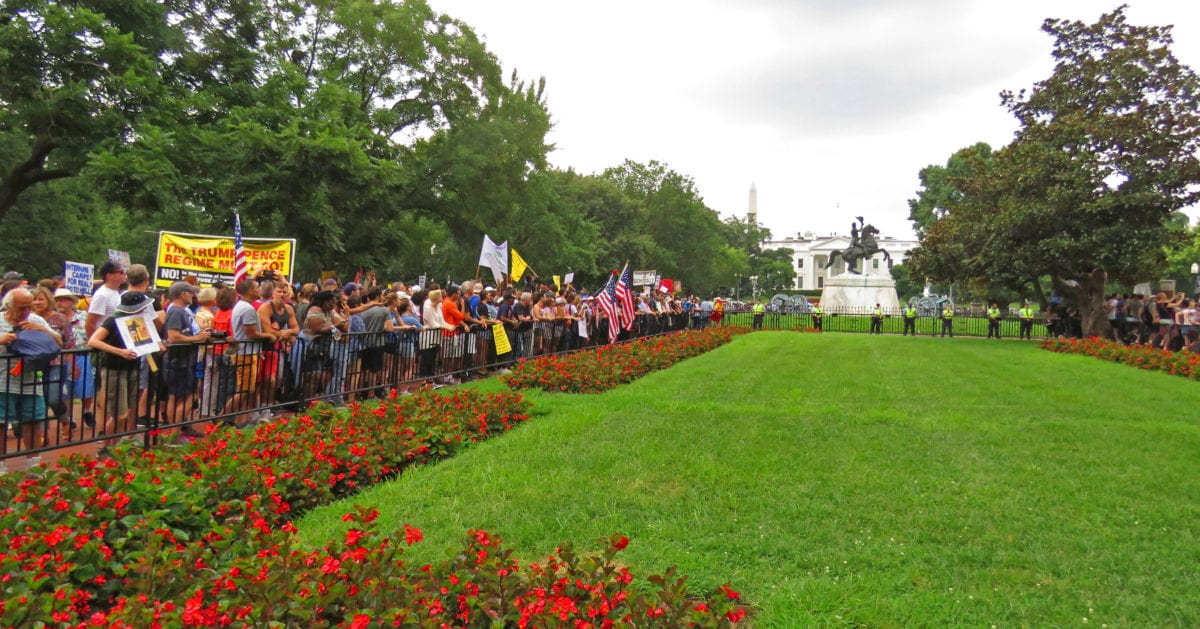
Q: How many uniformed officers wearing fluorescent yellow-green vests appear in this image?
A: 7